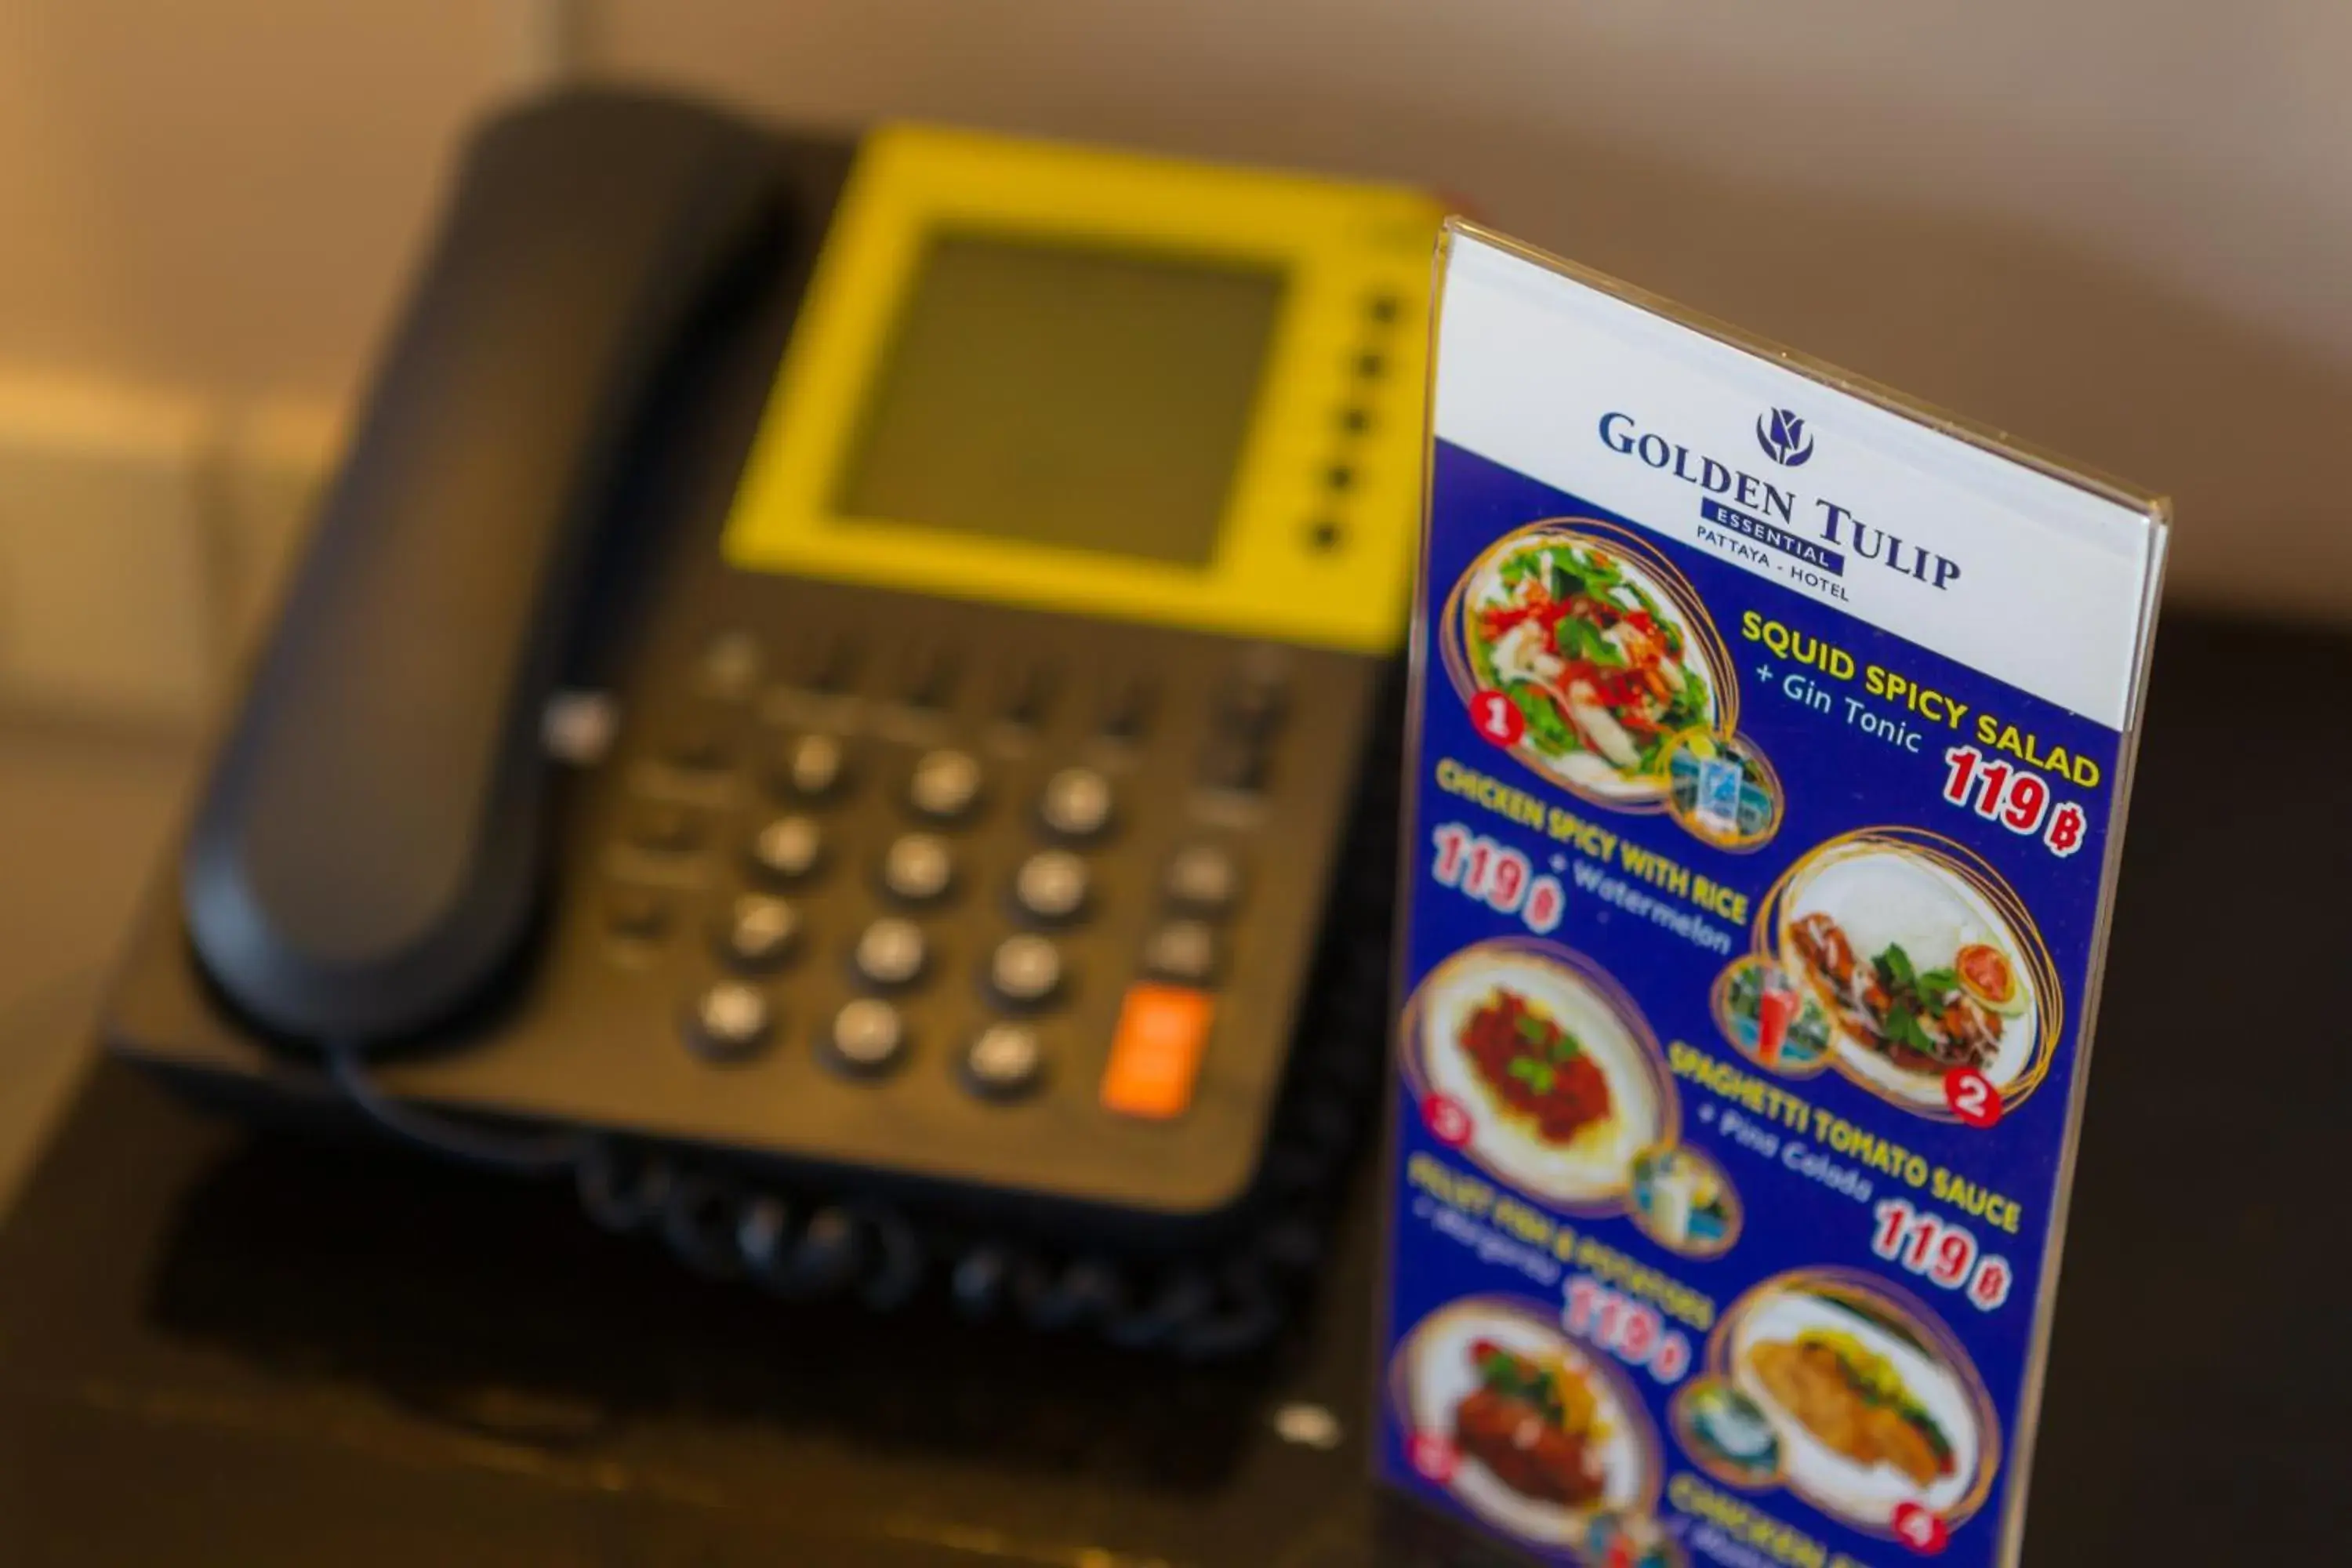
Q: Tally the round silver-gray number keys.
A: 12